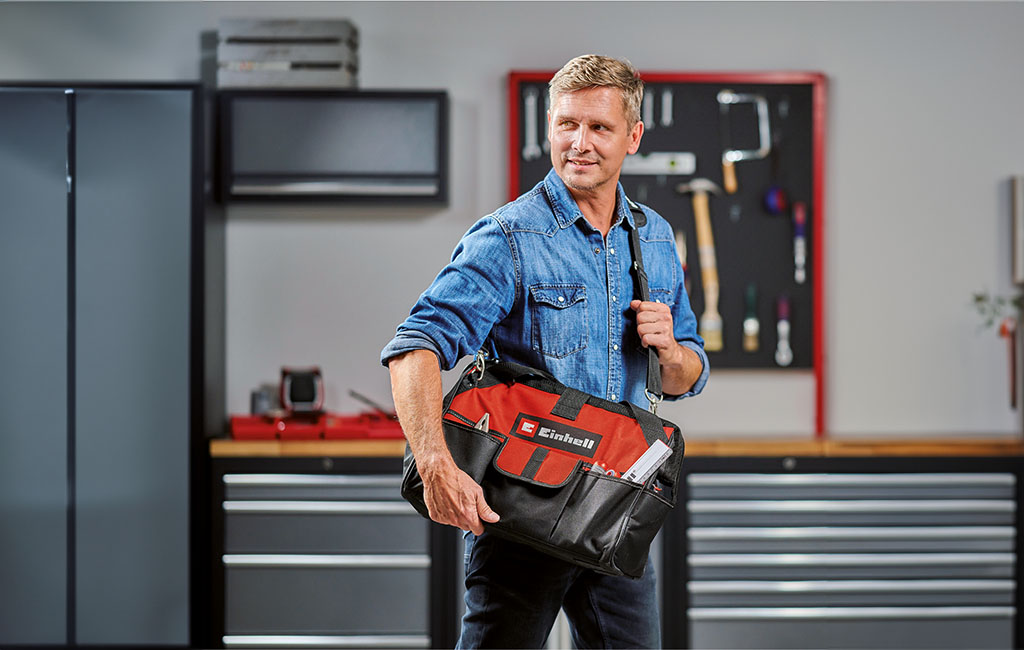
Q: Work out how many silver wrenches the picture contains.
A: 4